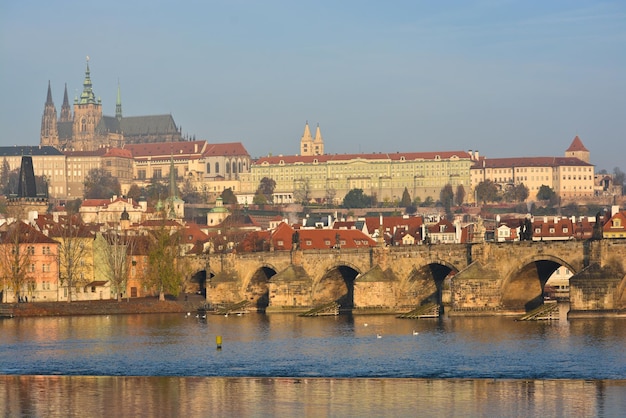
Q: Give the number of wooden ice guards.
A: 4